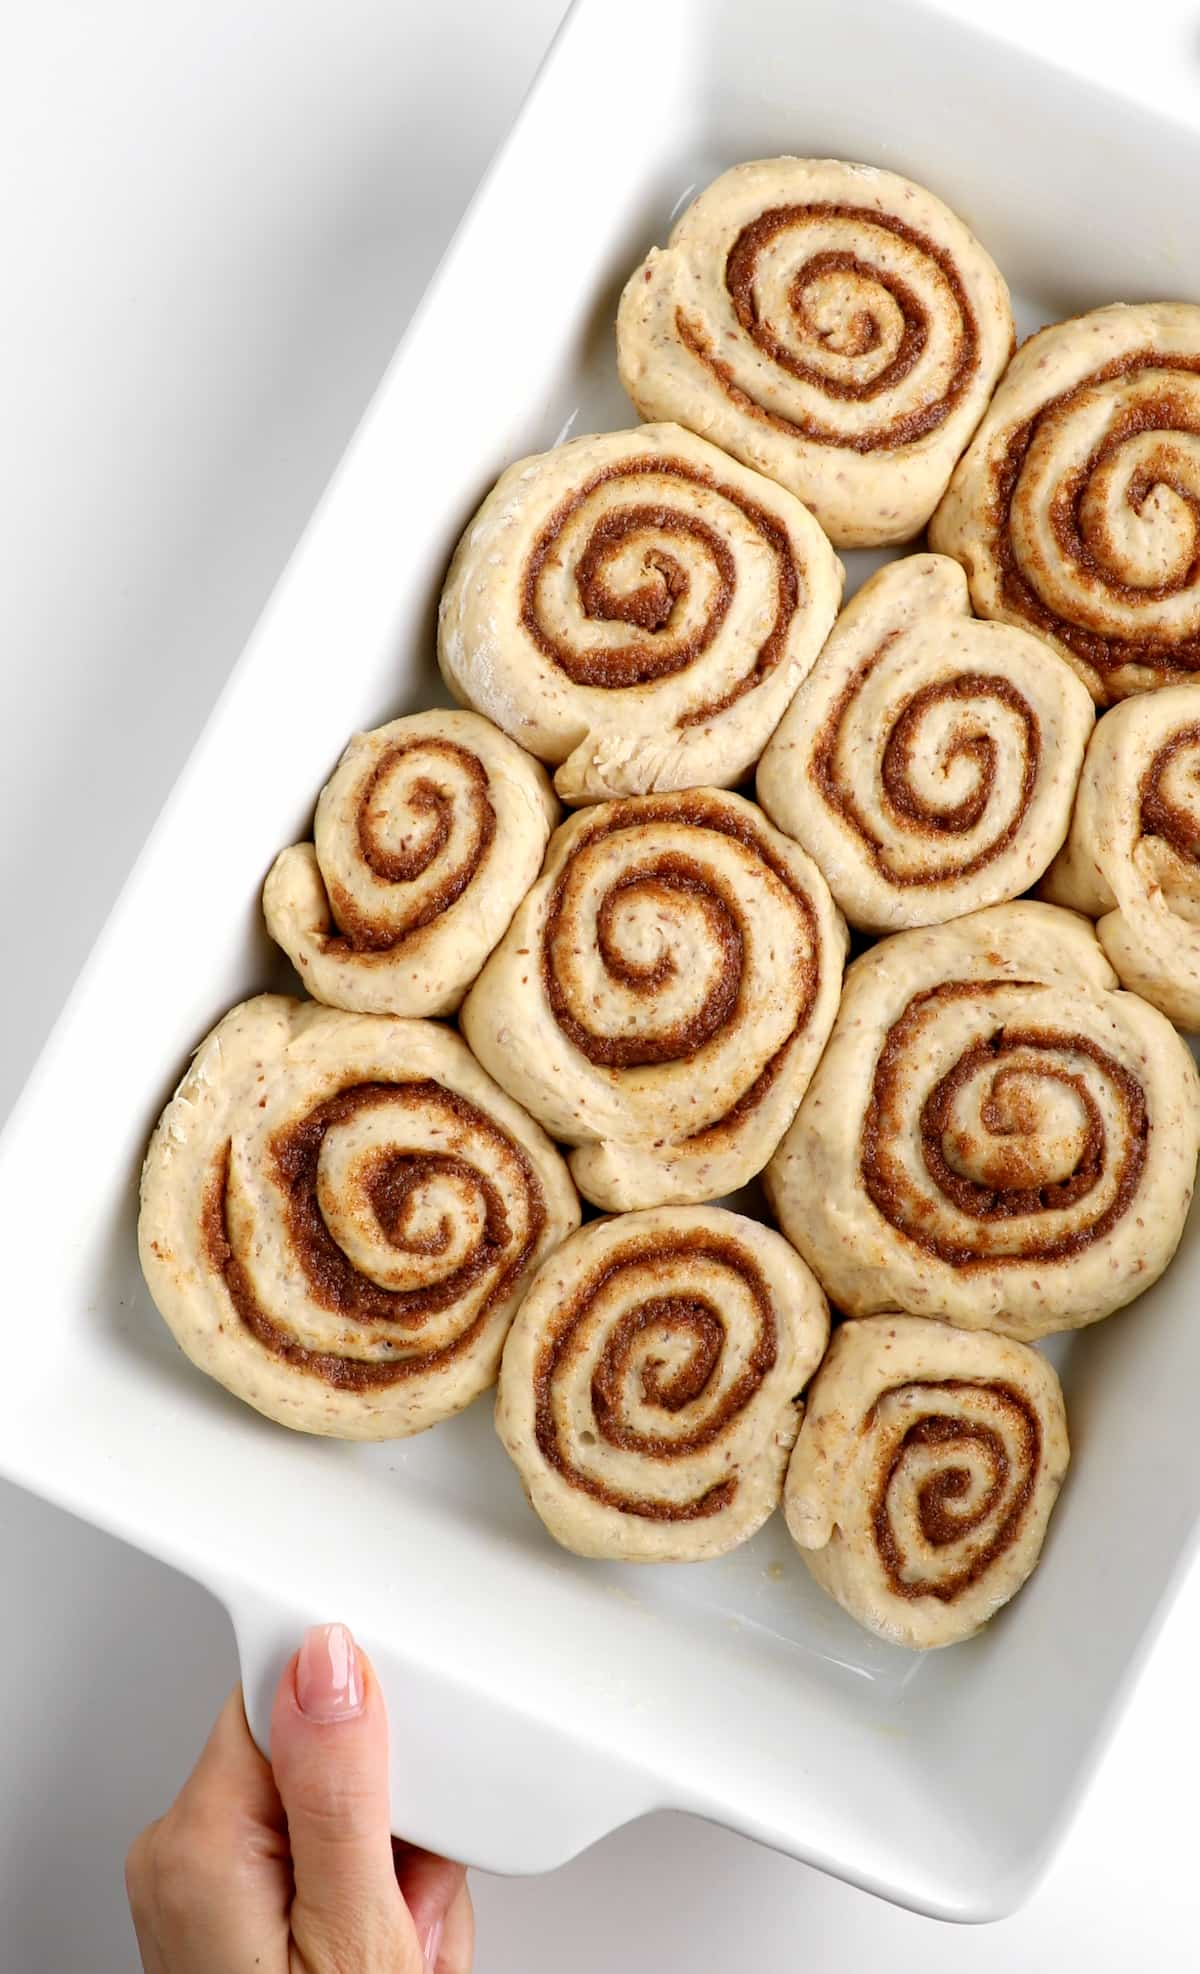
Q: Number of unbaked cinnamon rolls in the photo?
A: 11